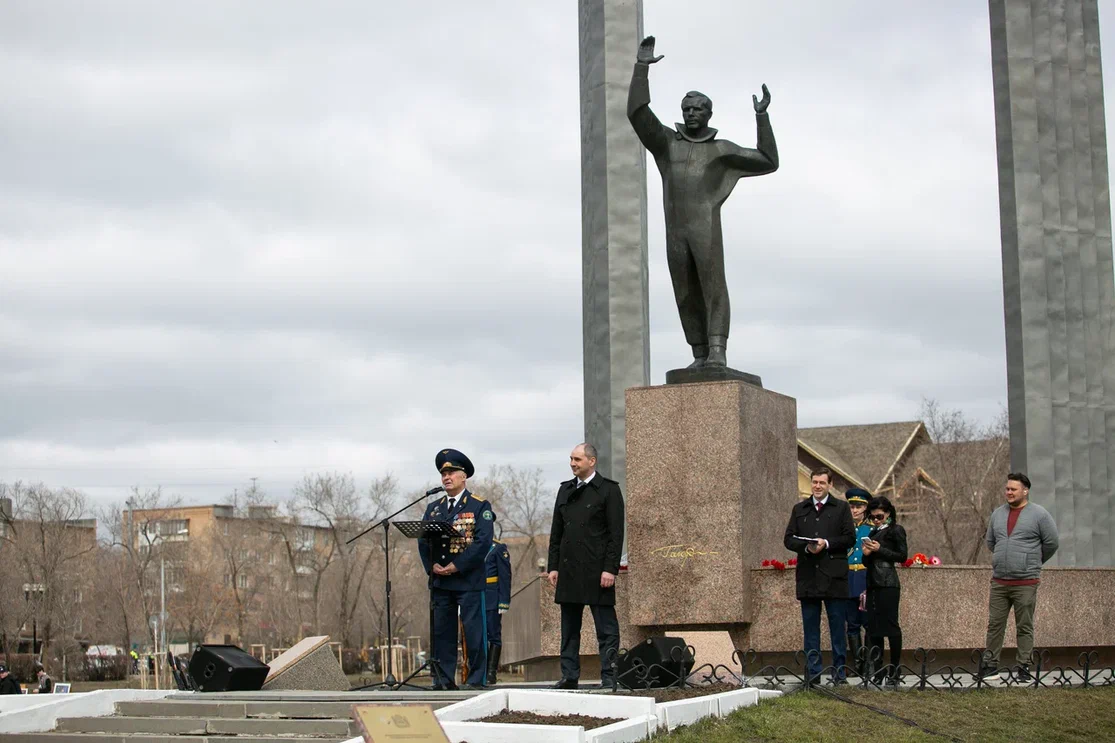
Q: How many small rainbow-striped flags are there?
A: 0